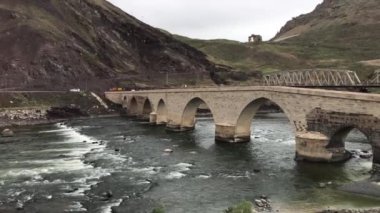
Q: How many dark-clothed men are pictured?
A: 0